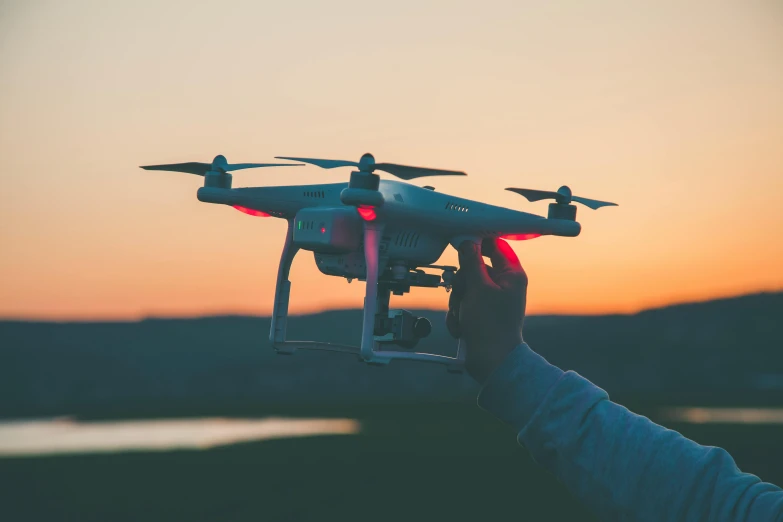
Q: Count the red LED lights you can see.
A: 4